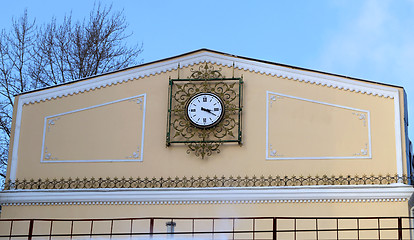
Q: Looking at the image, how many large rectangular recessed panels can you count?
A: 2